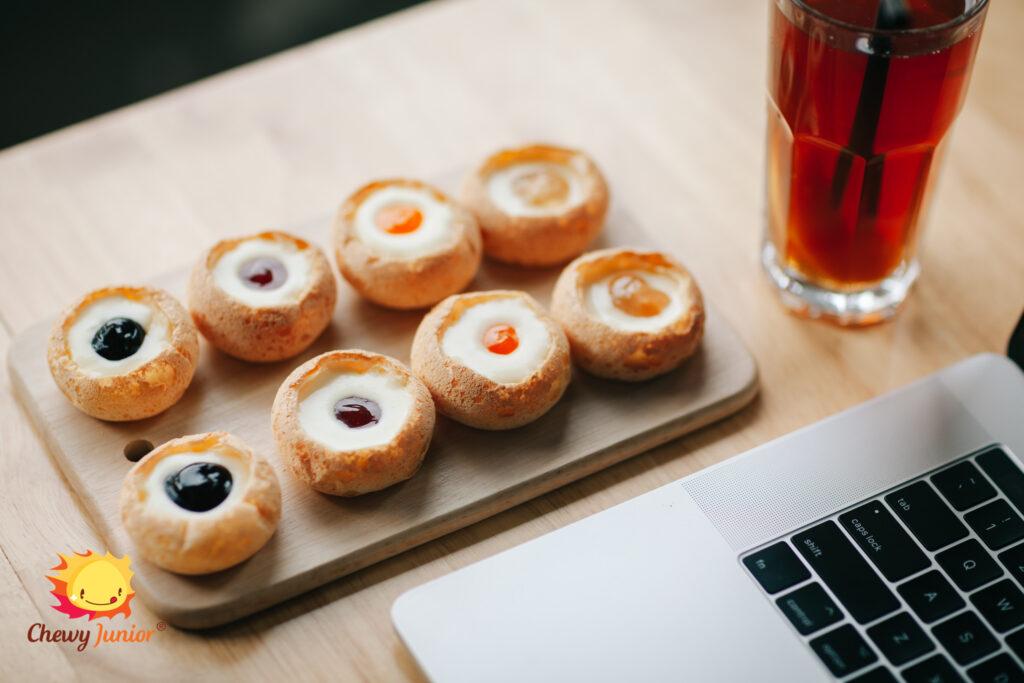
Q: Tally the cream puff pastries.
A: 8